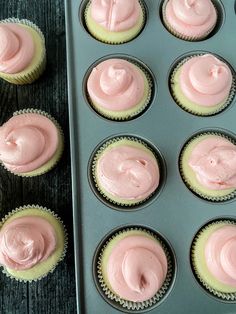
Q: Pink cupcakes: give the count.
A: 11